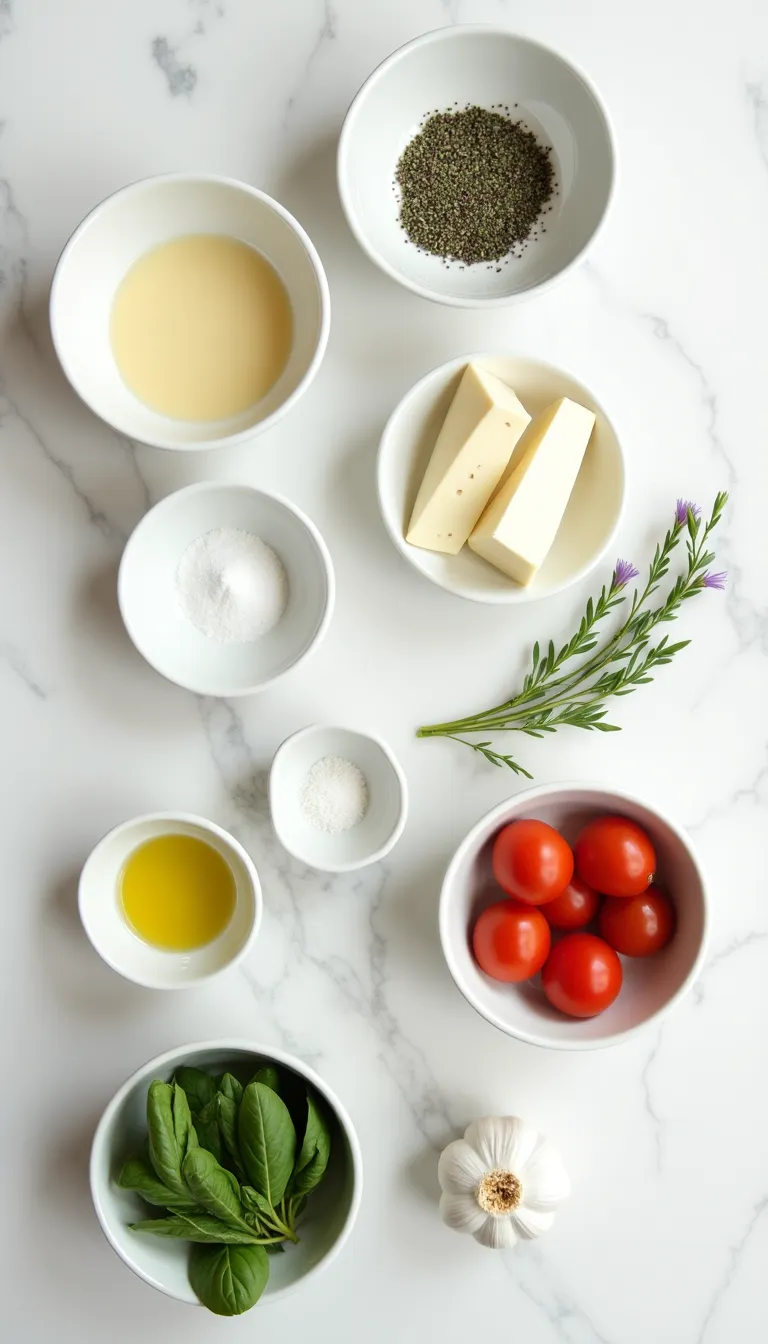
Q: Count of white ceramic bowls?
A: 8